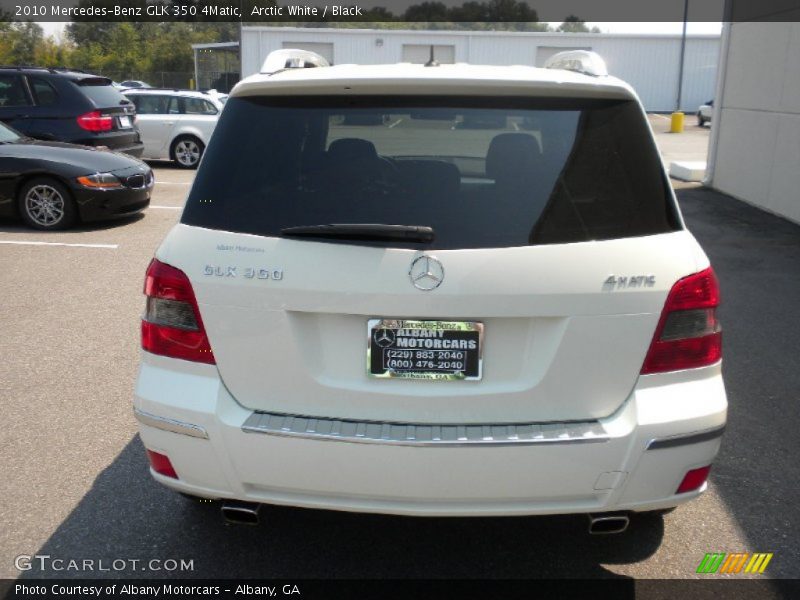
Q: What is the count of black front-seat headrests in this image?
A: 2